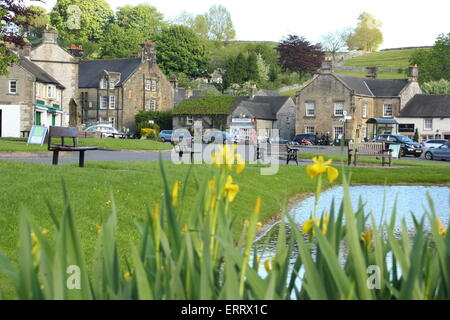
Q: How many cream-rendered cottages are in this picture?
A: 1